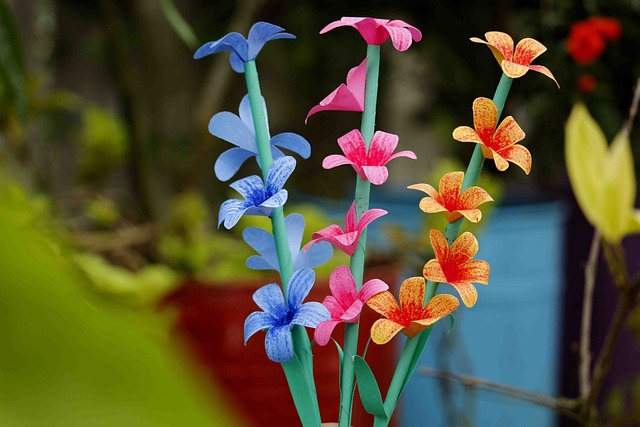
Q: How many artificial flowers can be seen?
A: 15